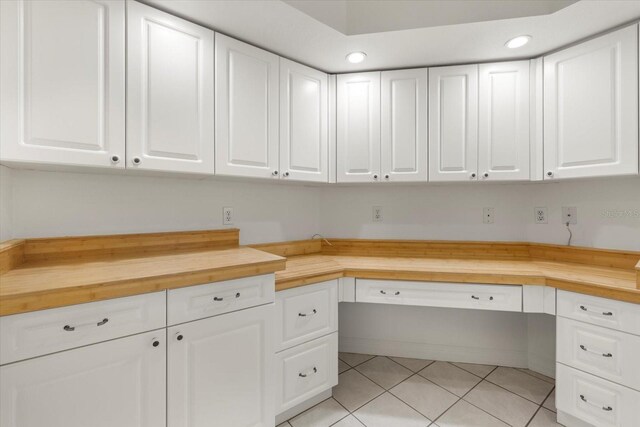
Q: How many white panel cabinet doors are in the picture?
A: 11